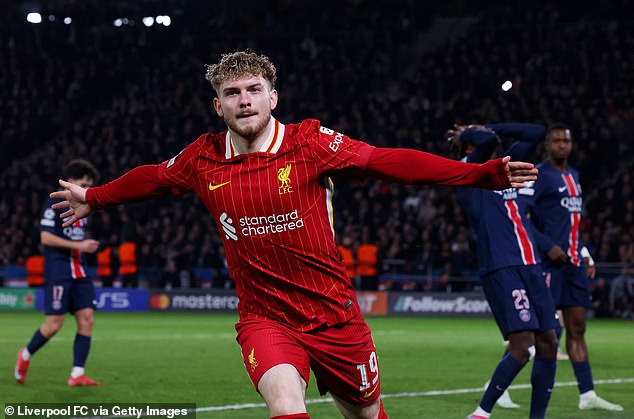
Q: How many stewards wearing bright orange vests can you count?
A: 5